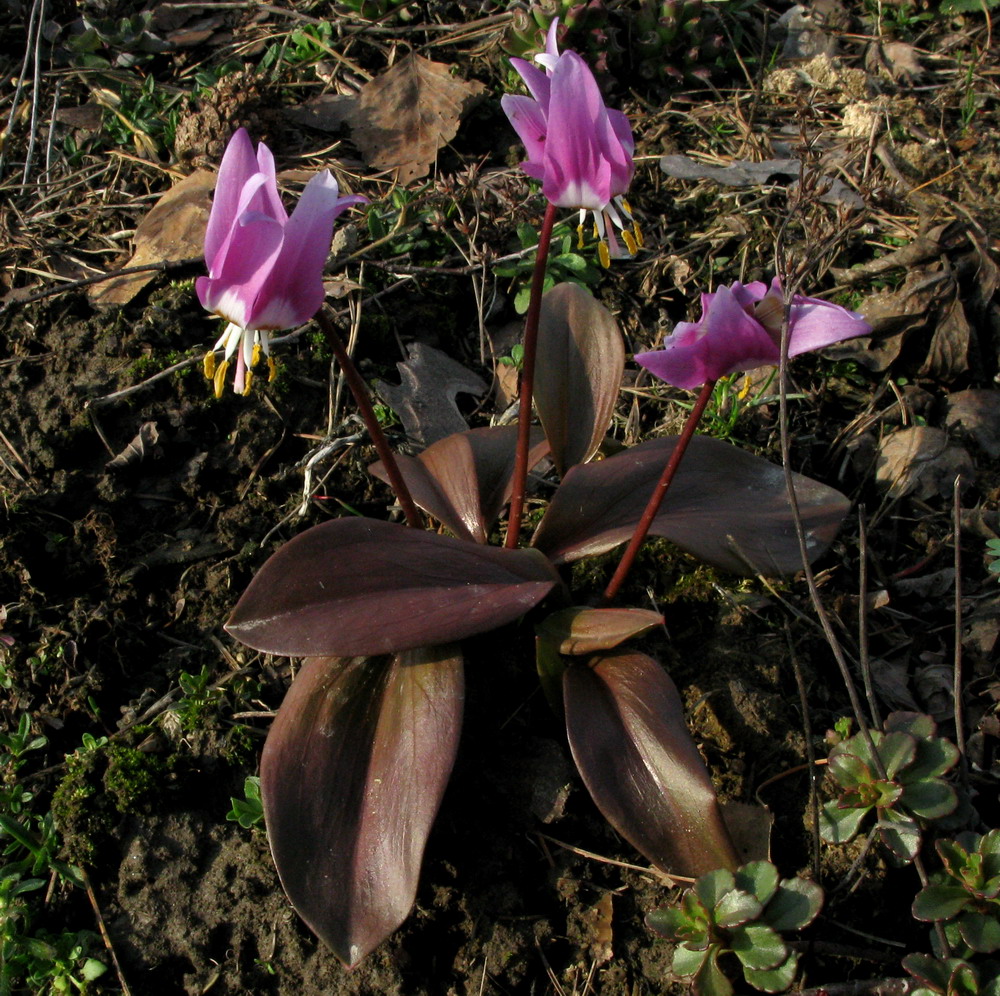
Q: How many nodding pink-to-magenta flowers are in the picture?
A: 3